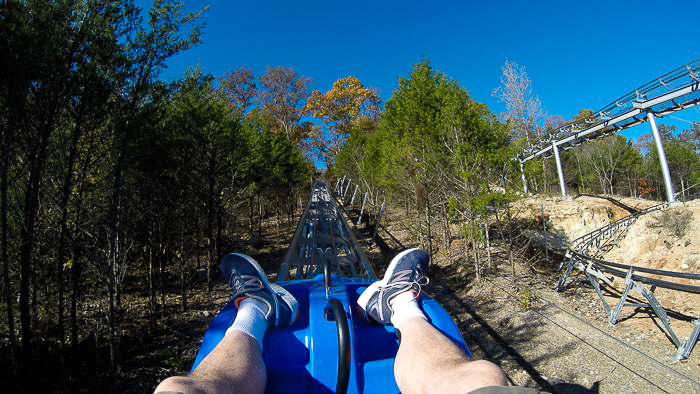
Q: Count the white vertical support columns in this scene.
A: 3